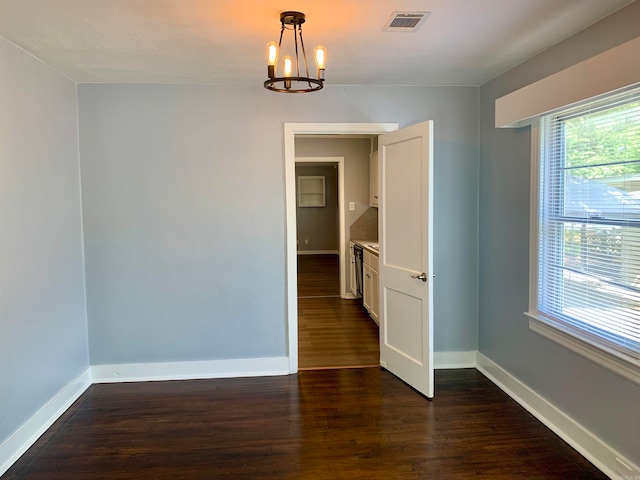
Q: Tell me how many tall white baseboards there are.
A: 4